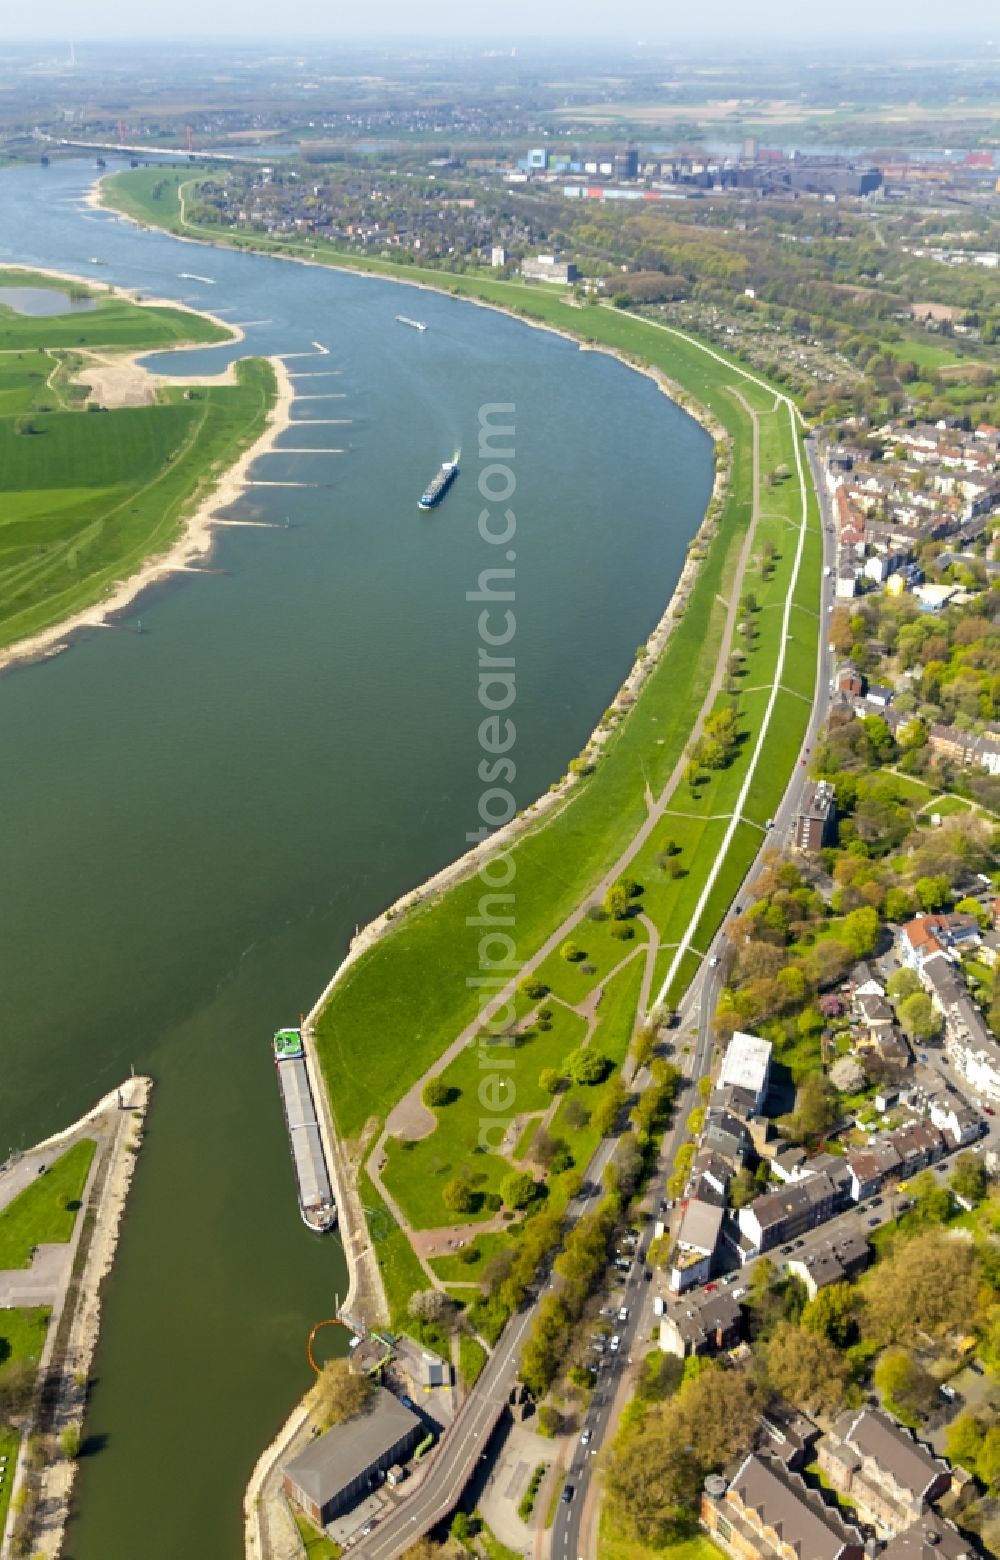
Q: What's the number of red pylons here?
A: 2